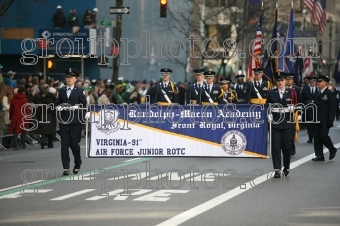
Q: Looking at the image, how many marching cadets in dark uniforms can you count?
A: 11